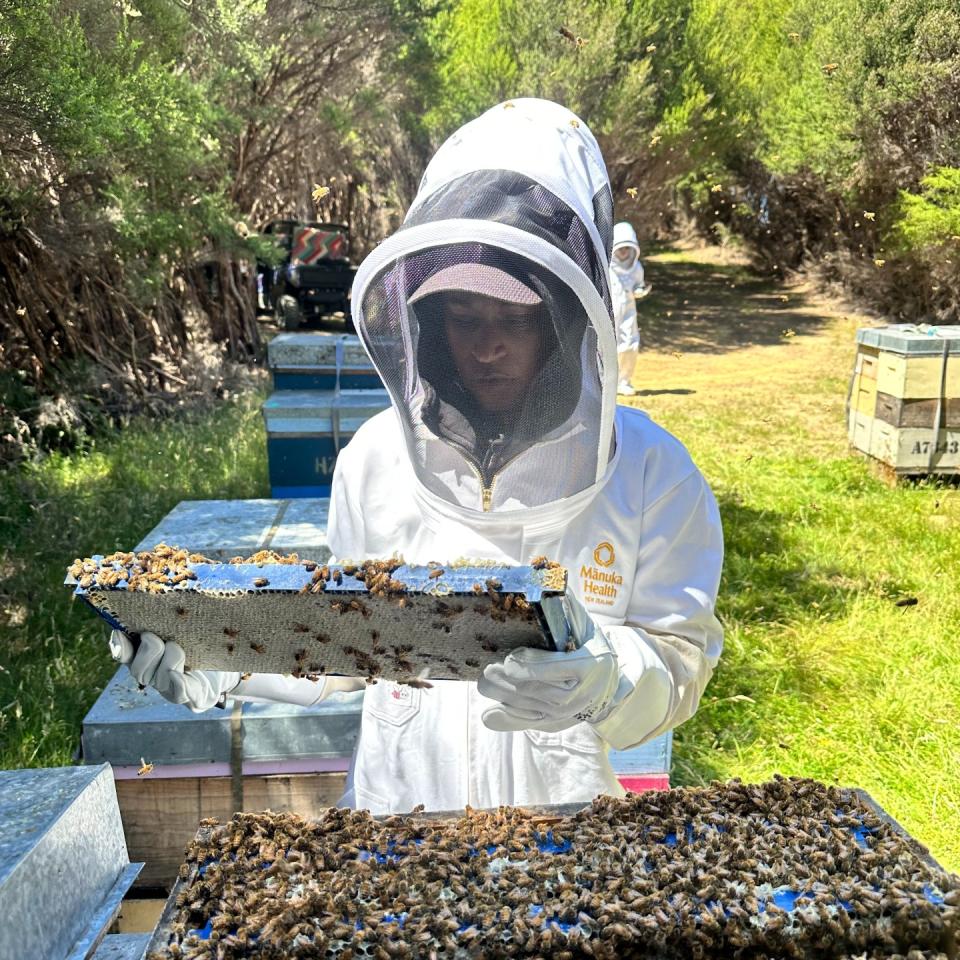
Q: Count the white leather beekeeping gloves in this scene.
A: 2